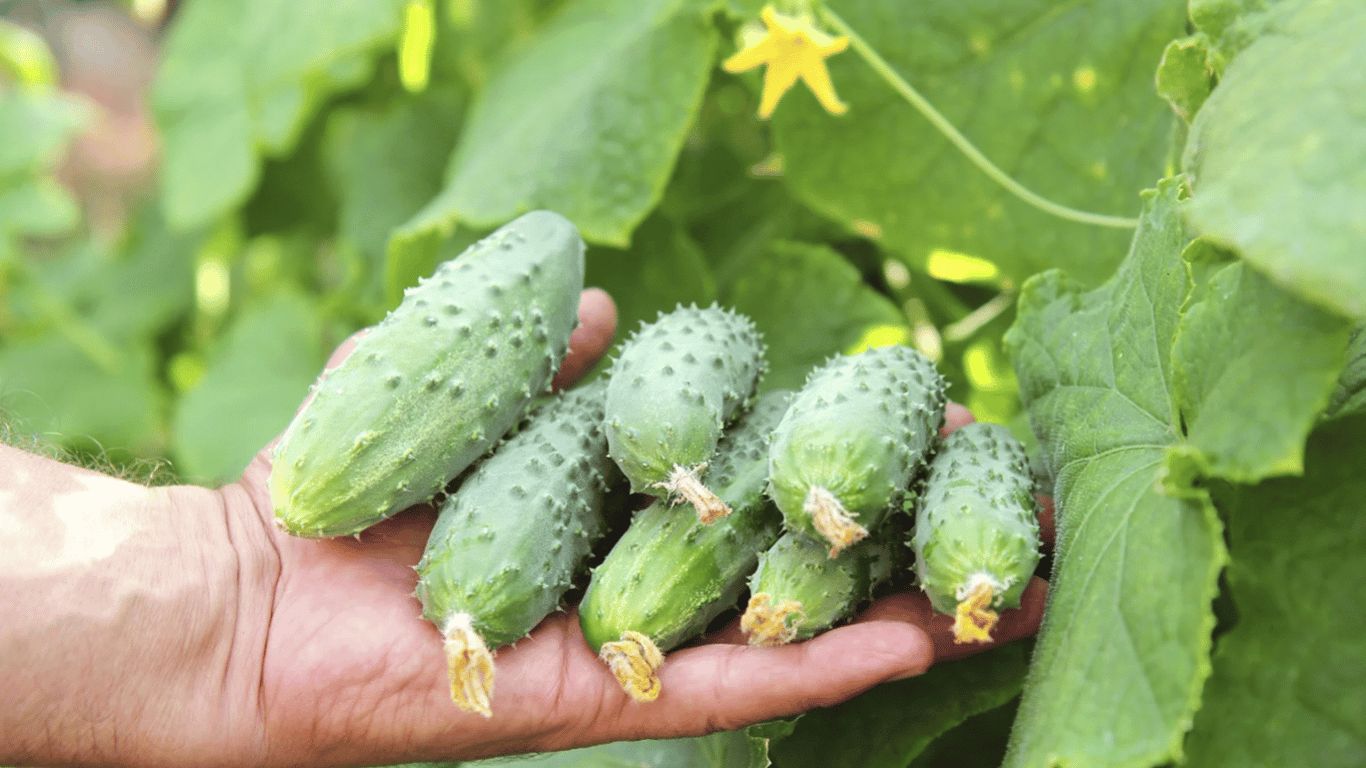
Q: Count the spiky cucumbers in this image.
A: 7